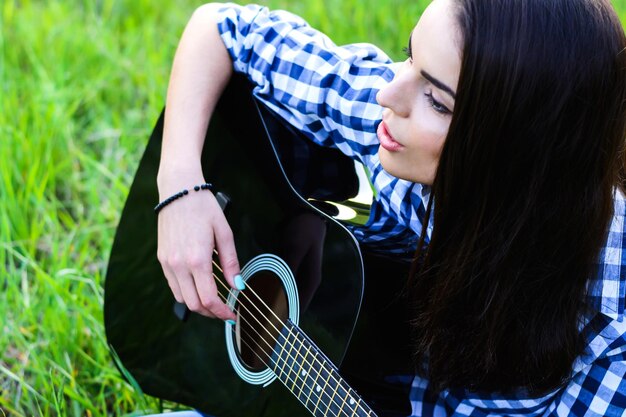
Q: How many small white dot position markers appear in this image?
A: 3